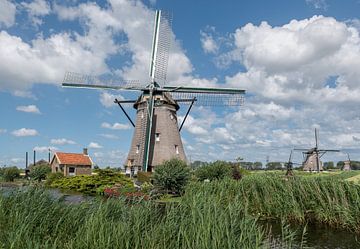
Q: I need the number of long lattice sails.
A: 4